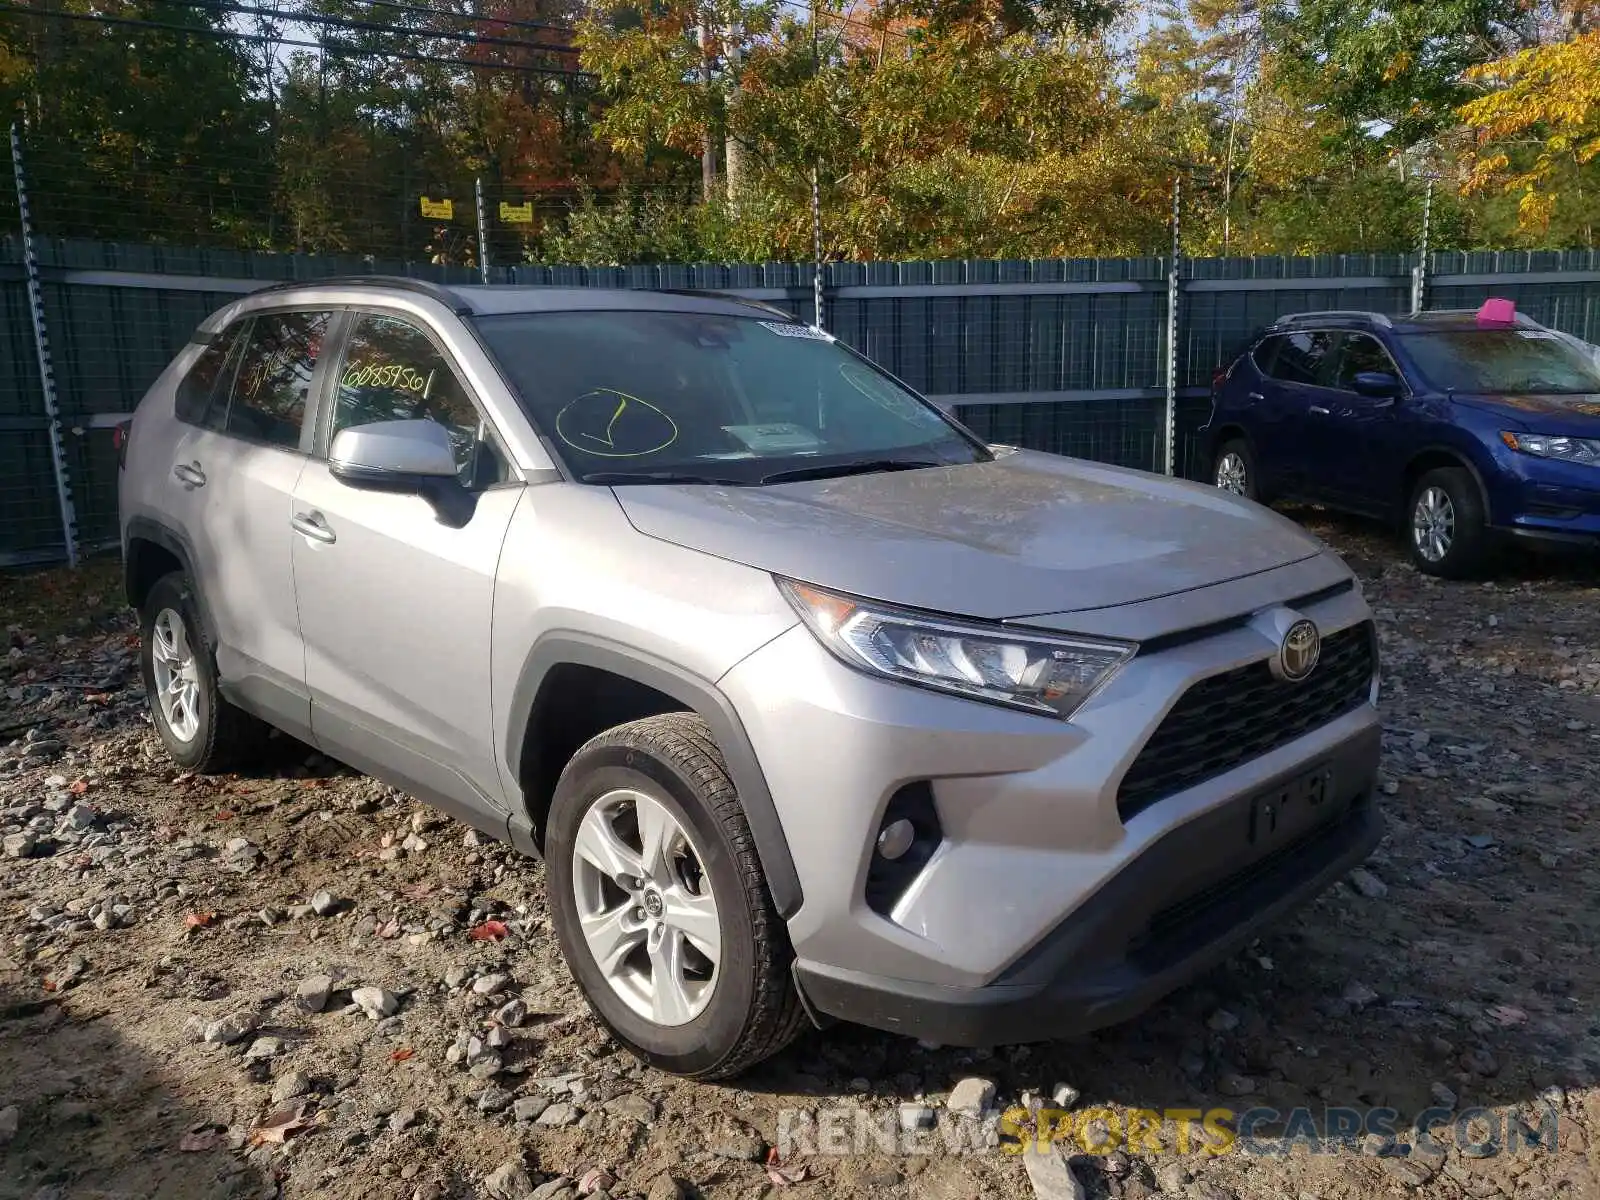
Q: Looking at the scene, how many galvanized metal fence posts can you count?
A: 5